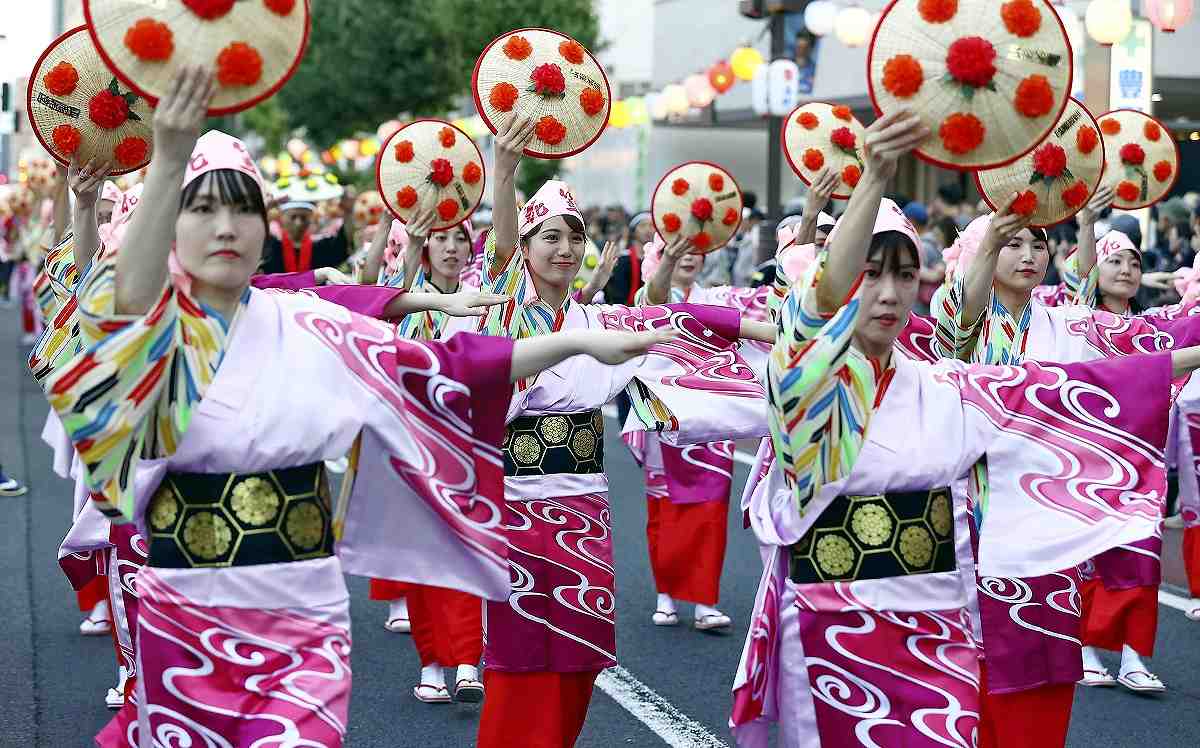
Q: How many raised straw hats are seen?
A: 9